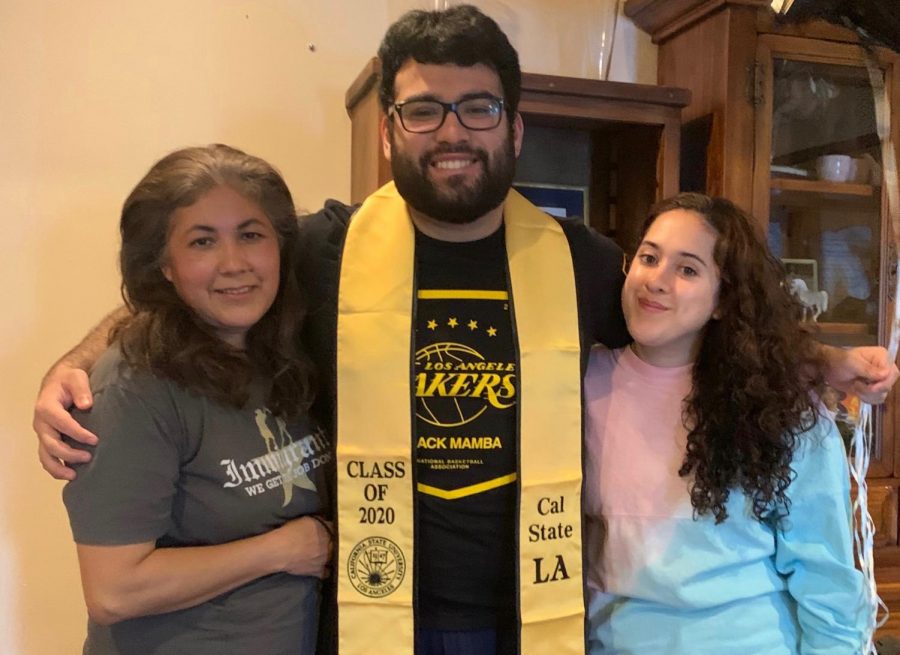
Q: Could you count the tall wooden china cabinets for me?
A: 1